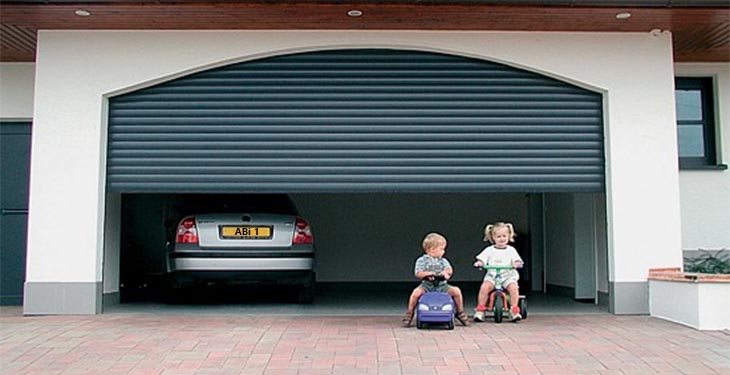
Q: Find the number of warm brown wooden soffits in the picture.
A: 1